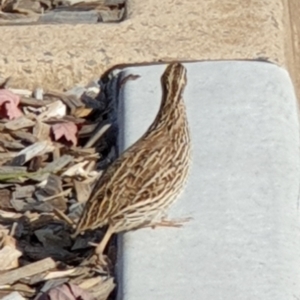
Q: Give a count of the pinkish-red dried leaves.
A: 3